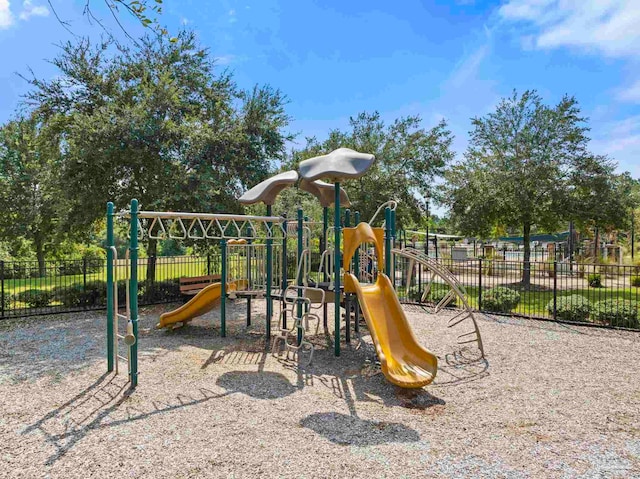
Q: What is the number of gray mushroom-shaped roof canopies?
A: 3